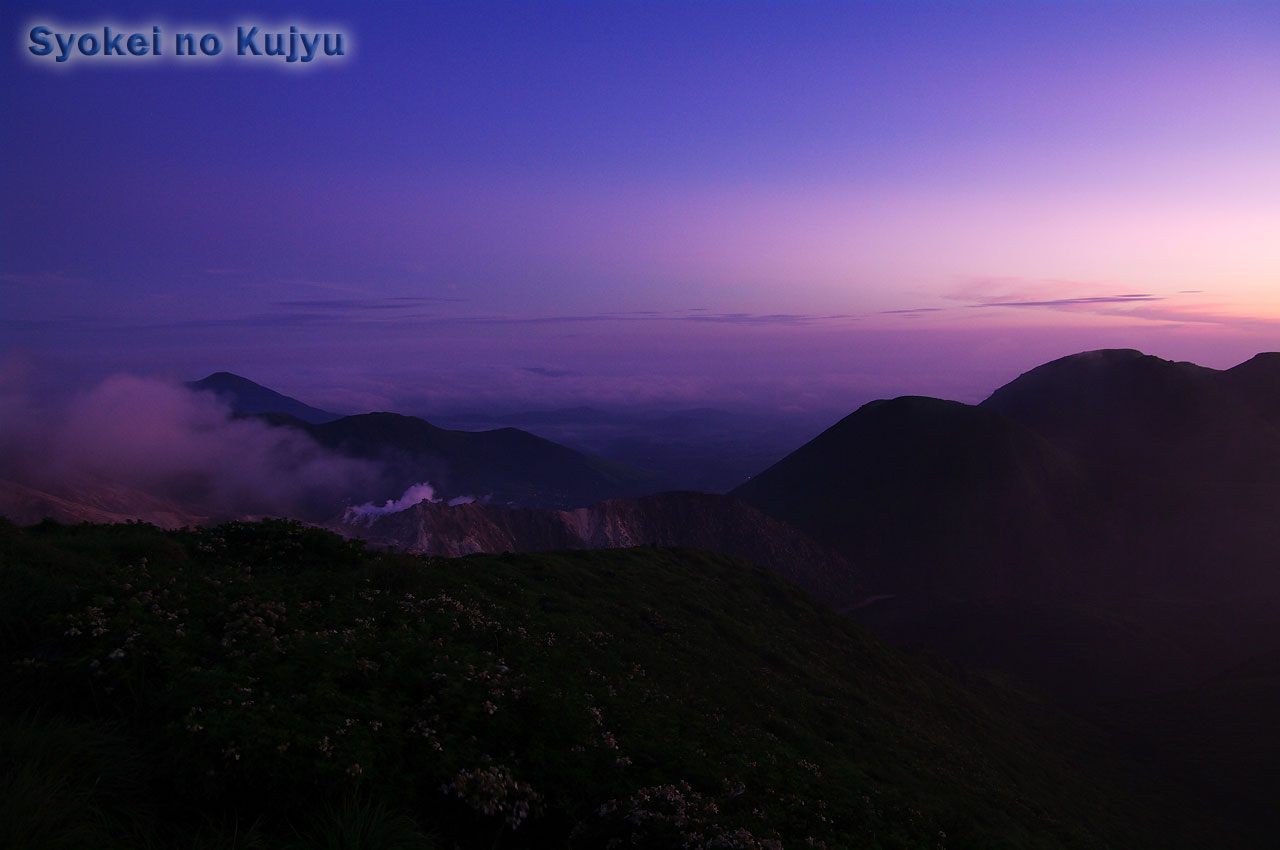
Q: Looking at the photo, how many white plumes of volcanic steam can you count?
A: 2